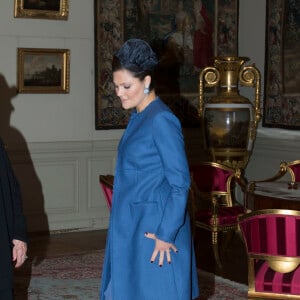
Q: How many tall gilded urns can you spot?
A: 1